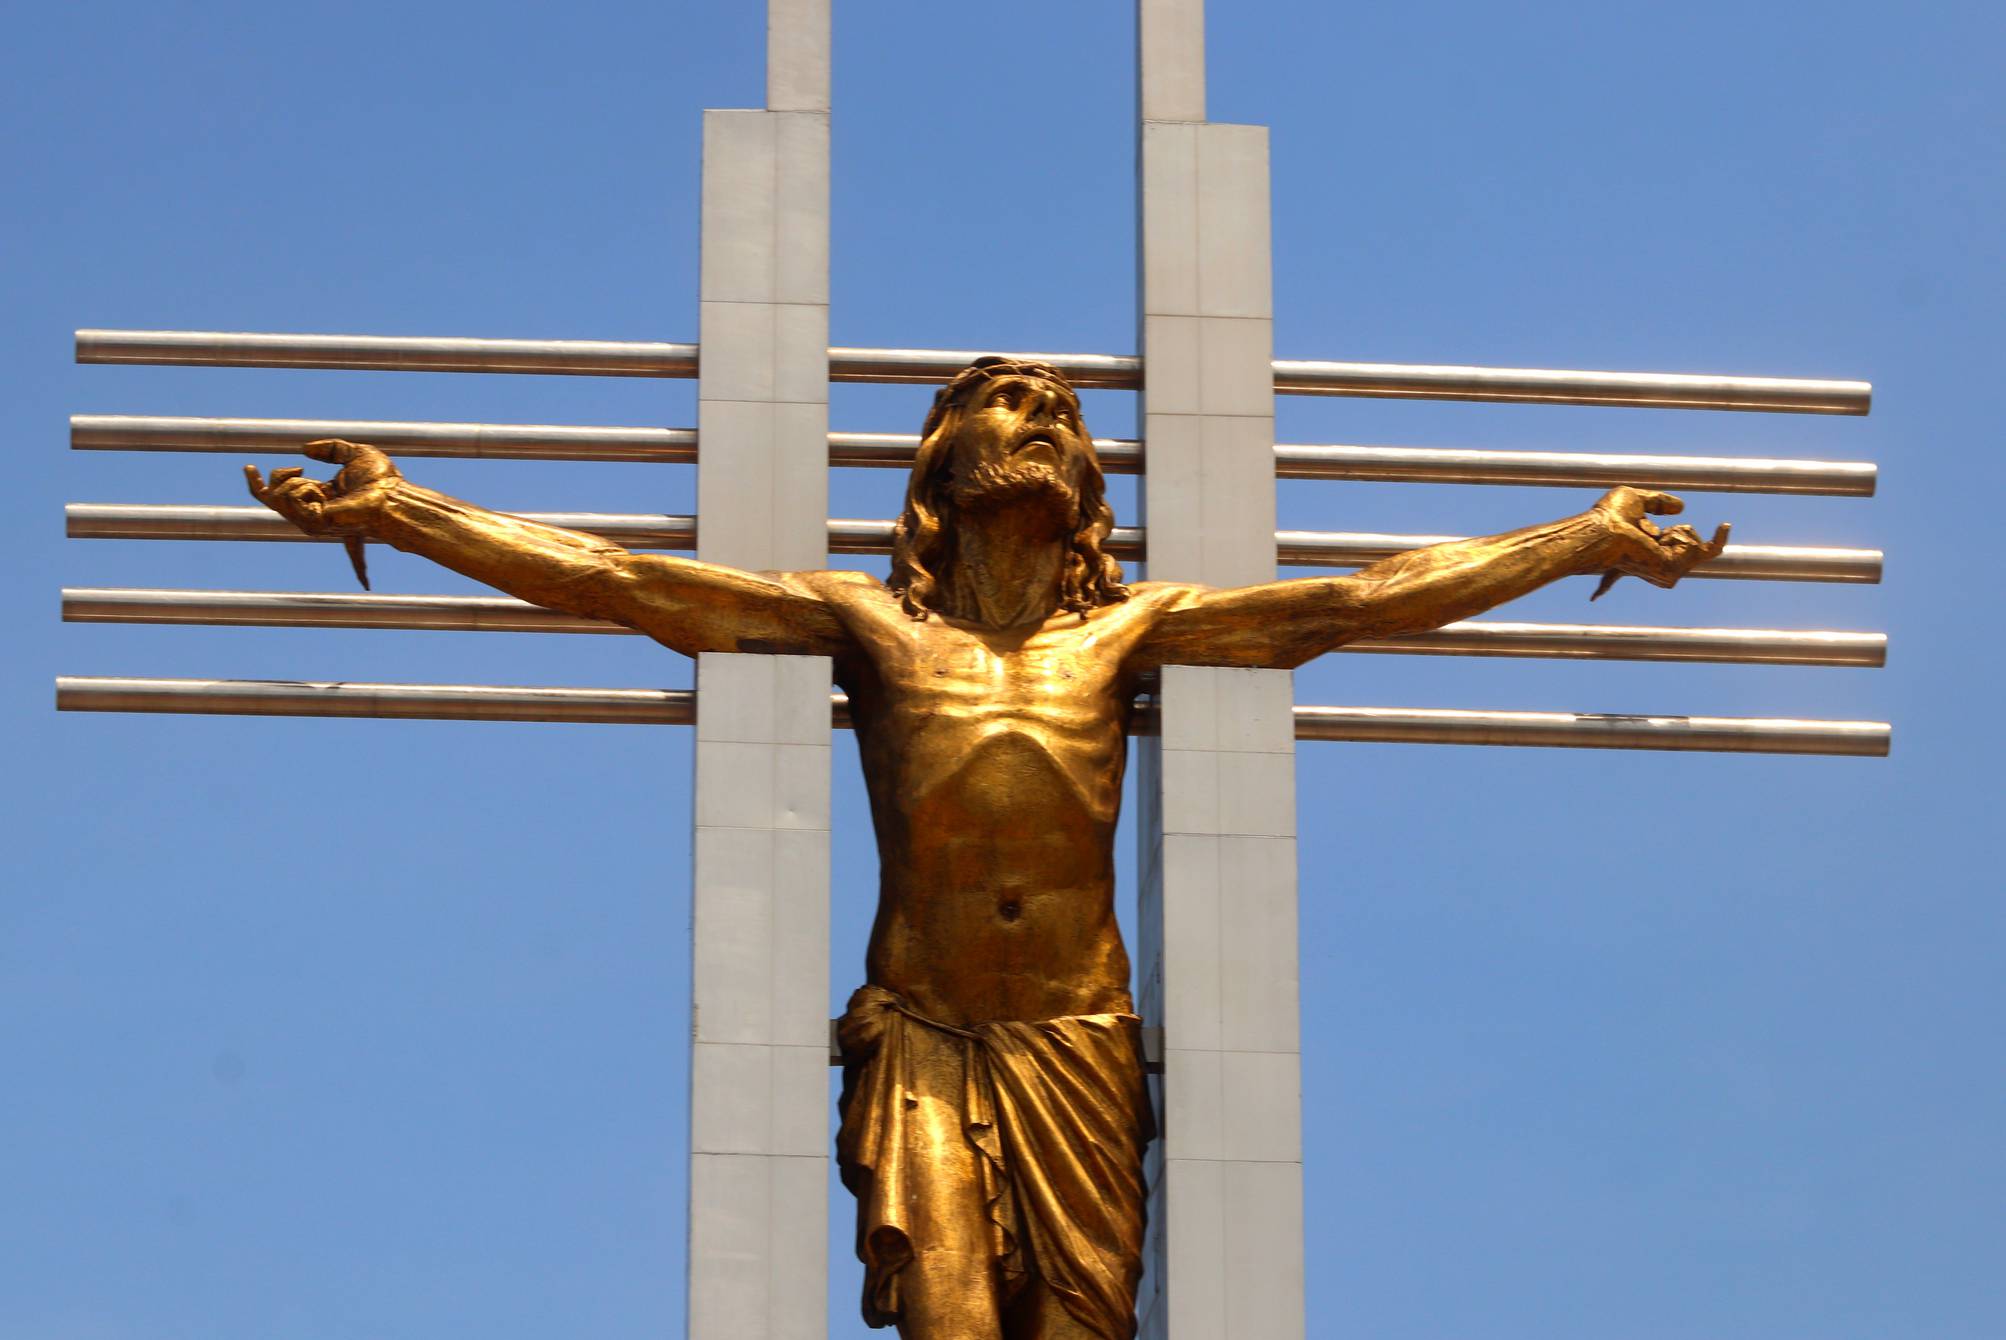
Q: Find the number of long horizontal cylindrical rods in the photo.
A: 5